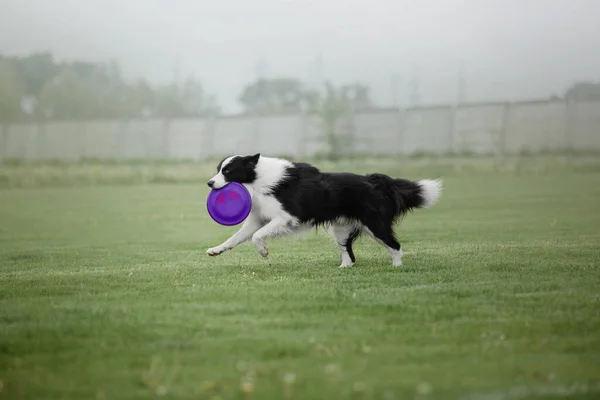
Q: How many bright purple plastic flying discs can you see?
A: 1